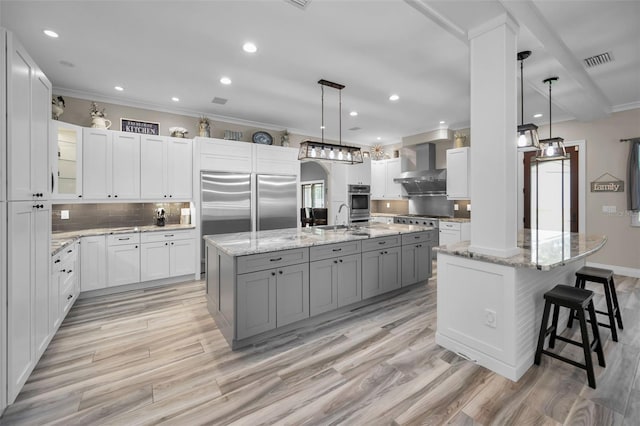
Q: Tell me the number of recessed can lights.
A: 11